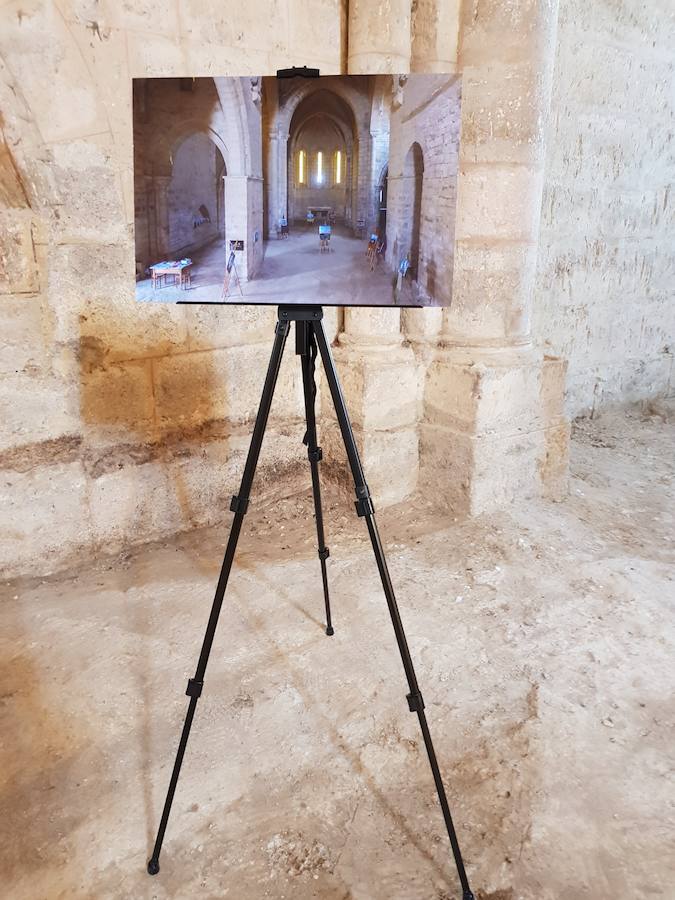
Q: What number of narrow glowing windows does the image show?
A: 3